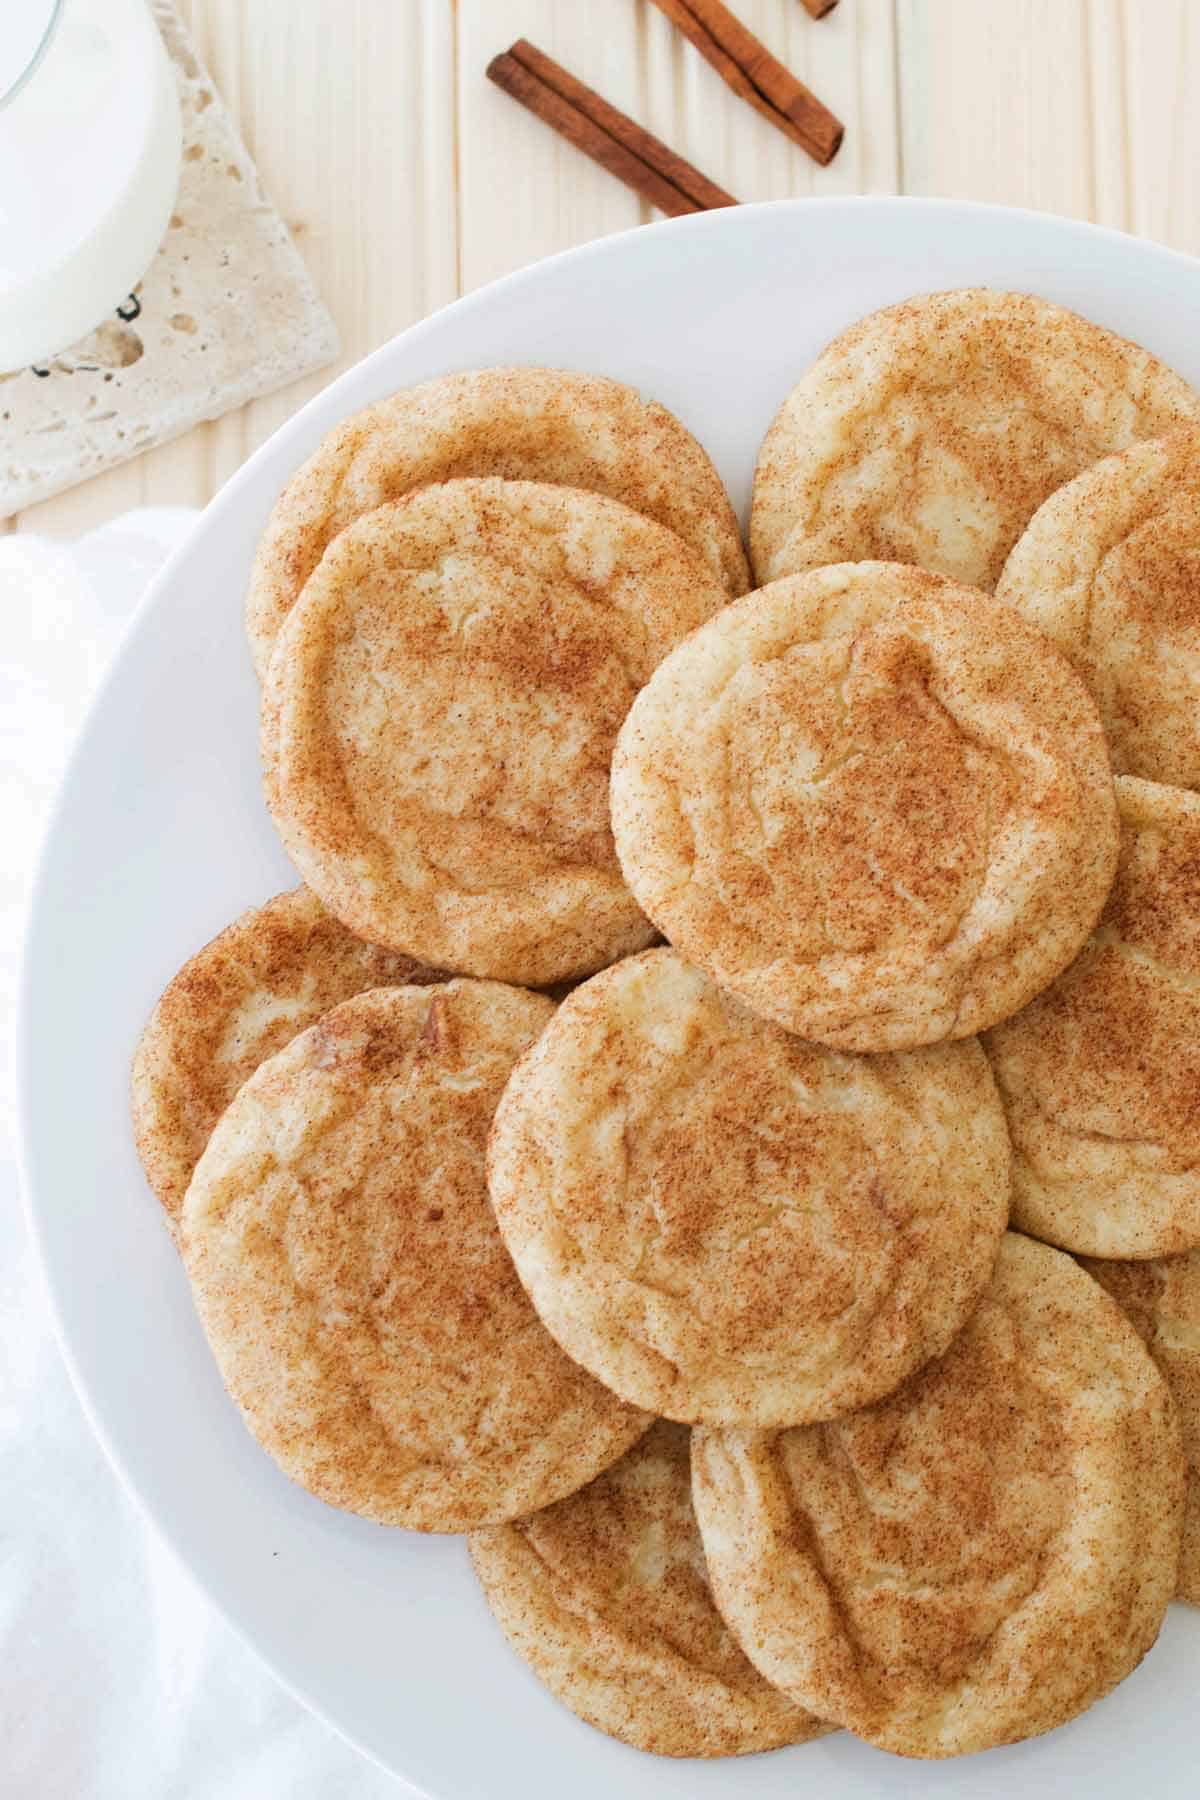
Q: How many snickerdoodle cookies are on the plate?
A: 12